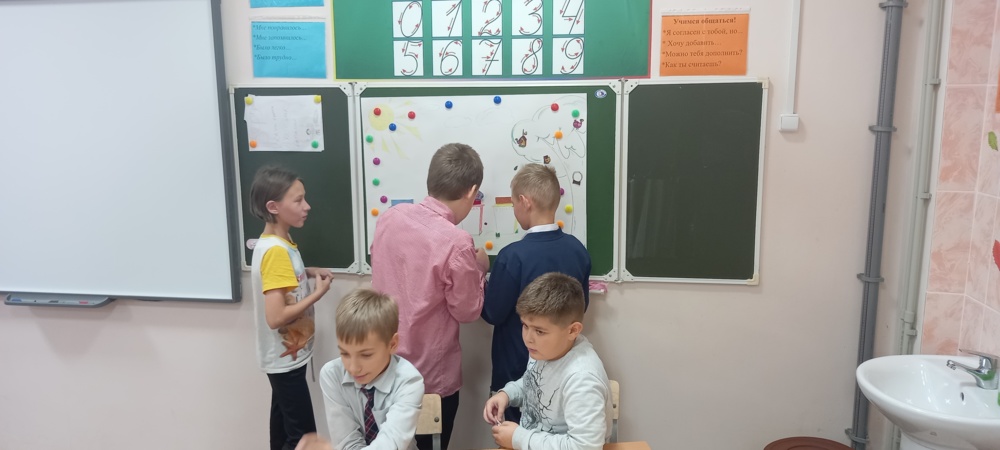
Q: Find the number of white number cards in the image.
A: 10